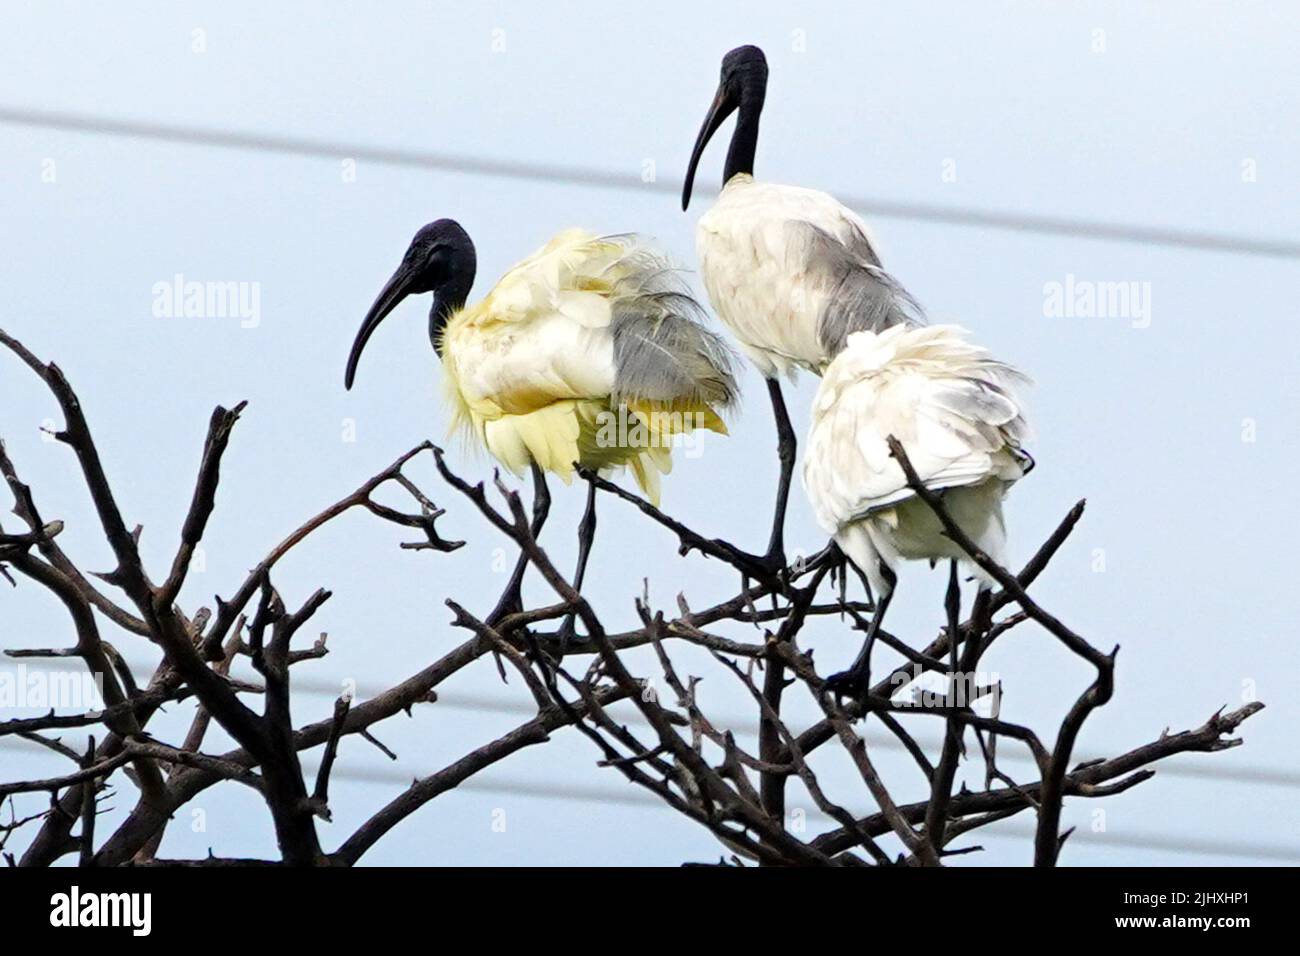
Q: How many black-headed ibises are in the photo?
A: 3